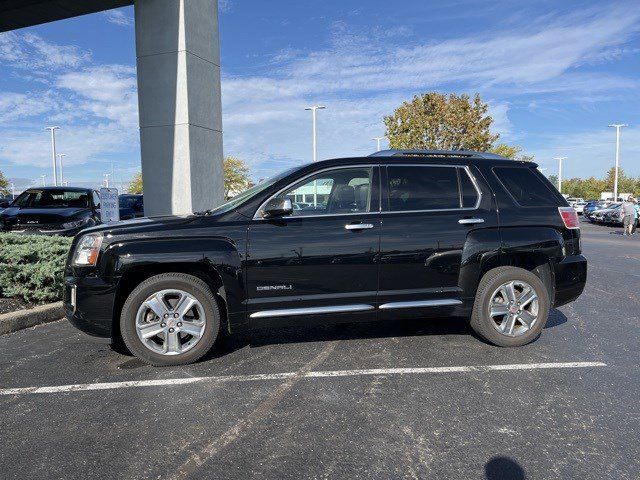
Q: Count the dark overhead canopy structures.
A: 1